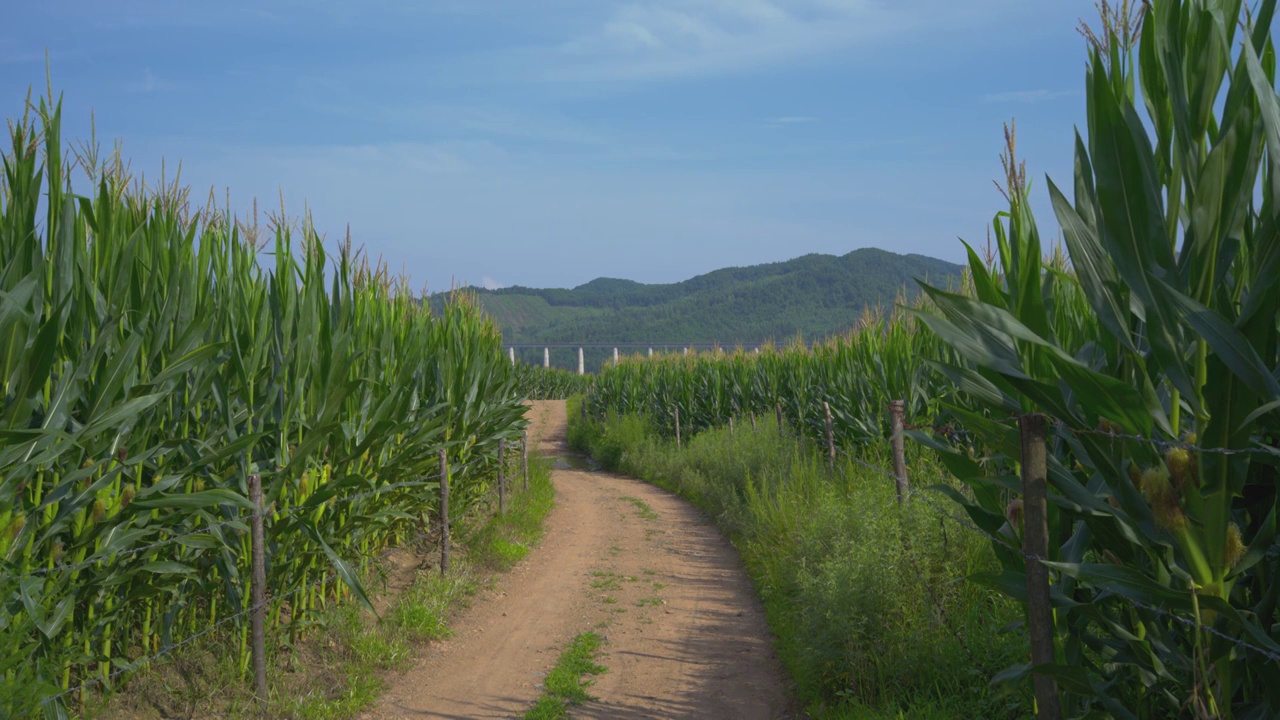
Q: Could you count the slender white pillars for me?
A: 8